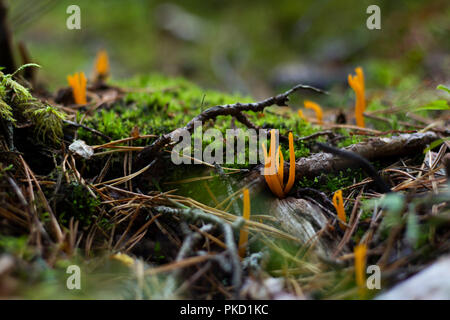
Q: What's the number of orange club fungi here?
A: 8